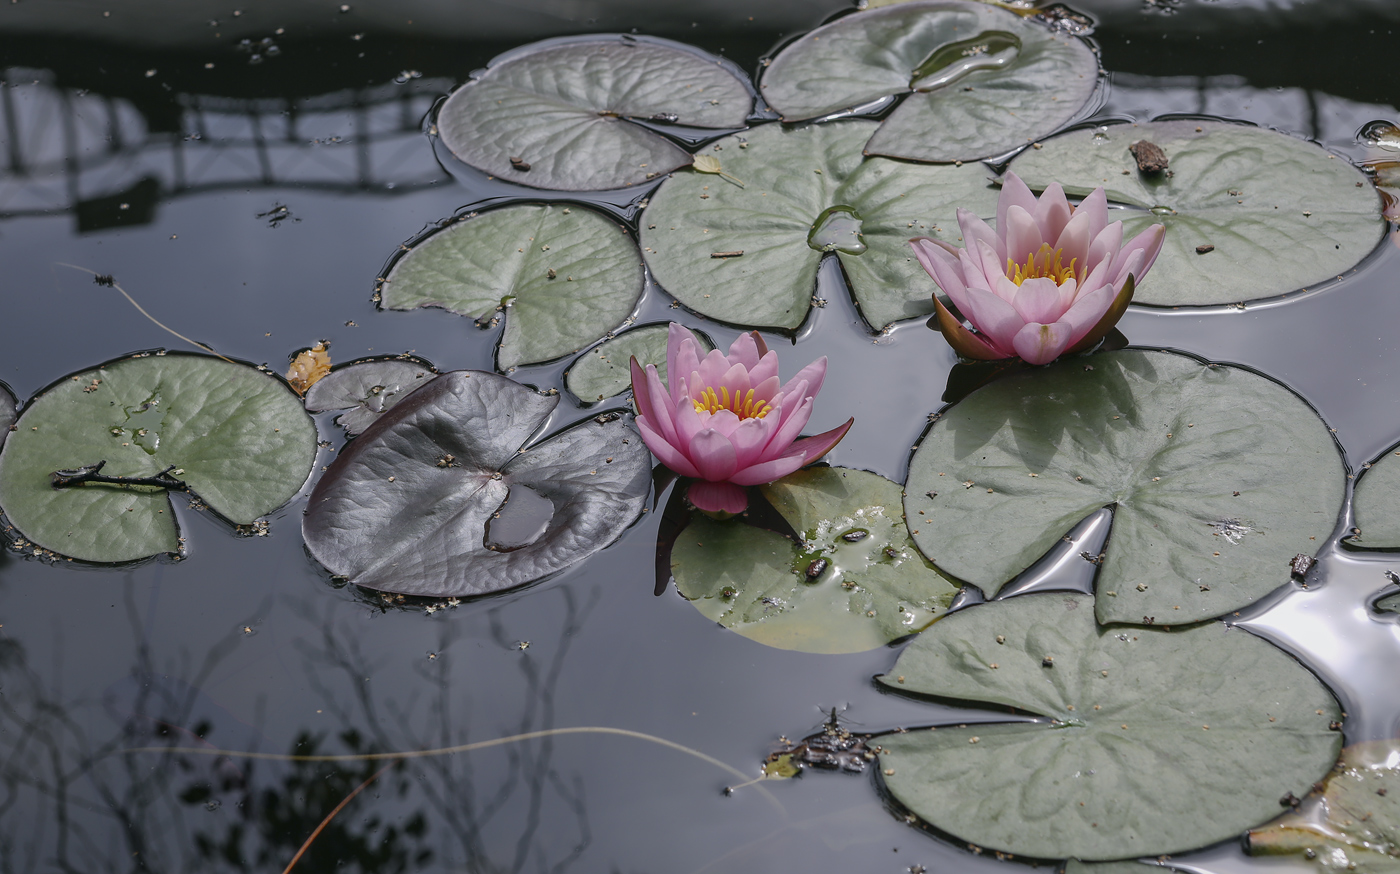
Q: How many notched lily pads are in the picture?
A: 11